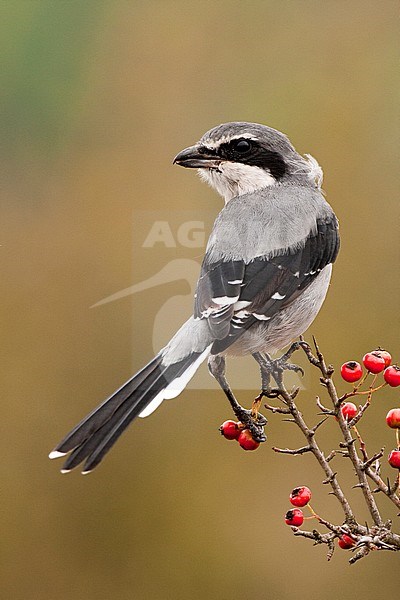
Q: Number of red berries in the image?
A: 12